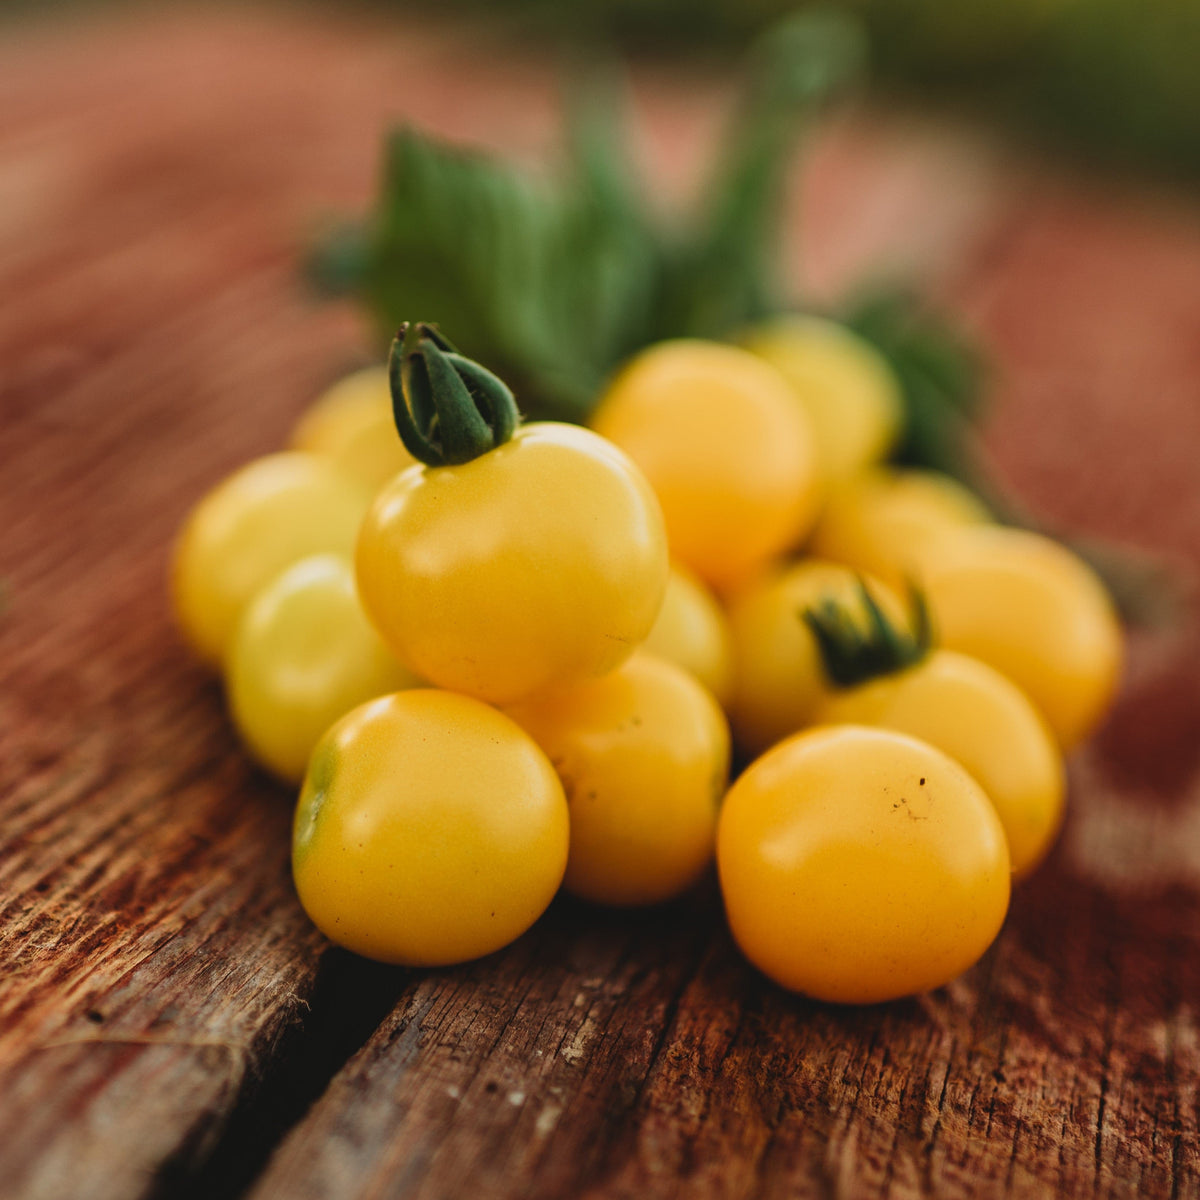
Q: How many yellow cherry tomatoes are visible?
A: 14